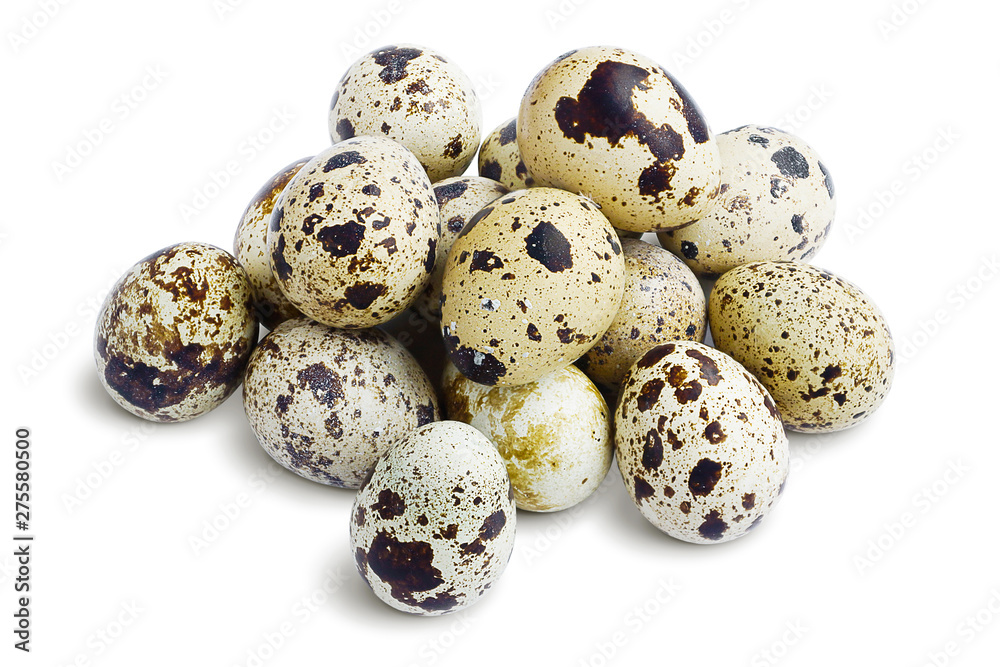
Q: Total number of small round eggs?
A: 15